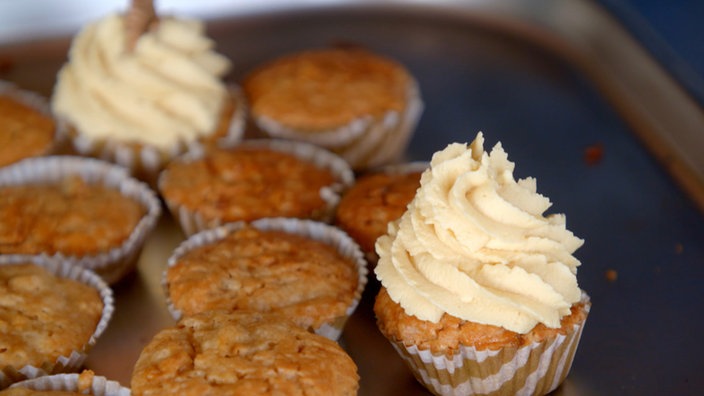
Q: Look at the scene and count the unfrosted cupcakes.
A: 9